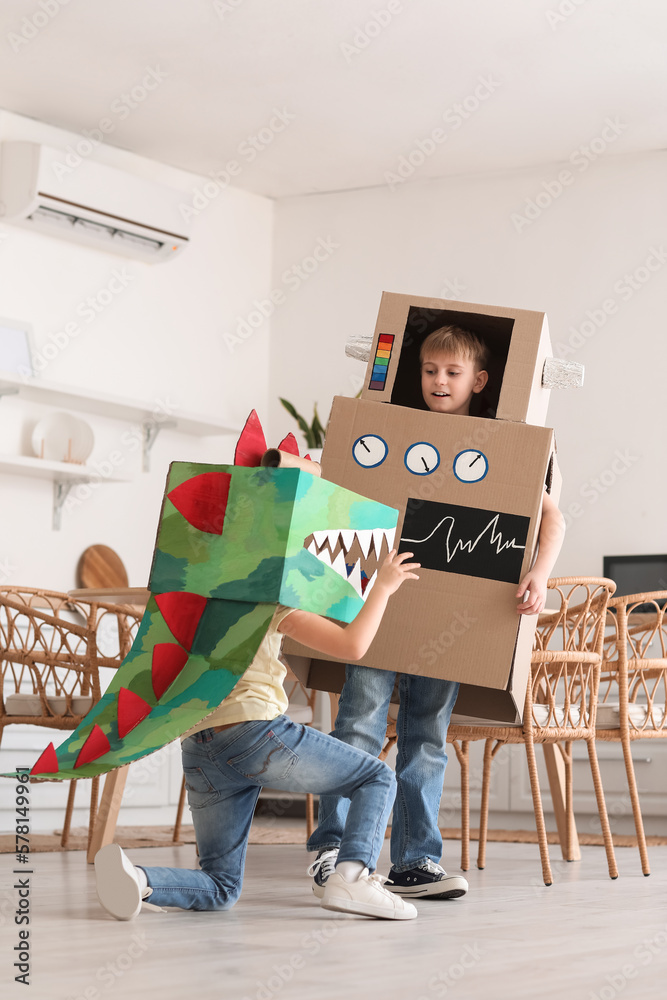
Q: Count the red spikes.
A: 9